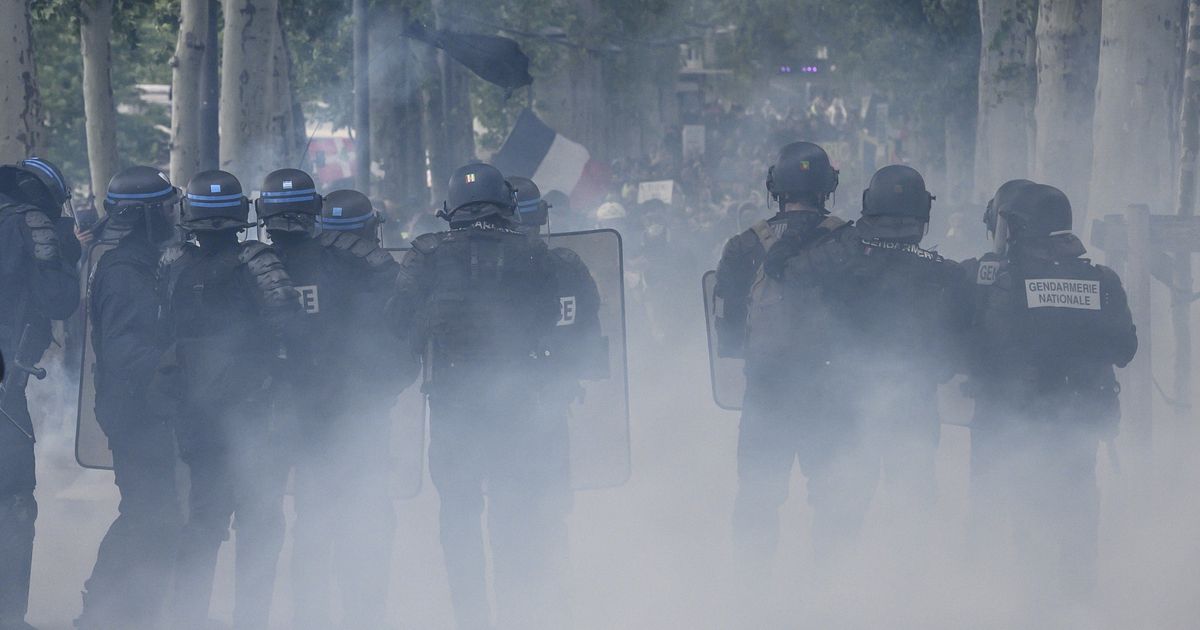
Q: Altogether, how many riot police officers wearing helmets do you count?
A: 11